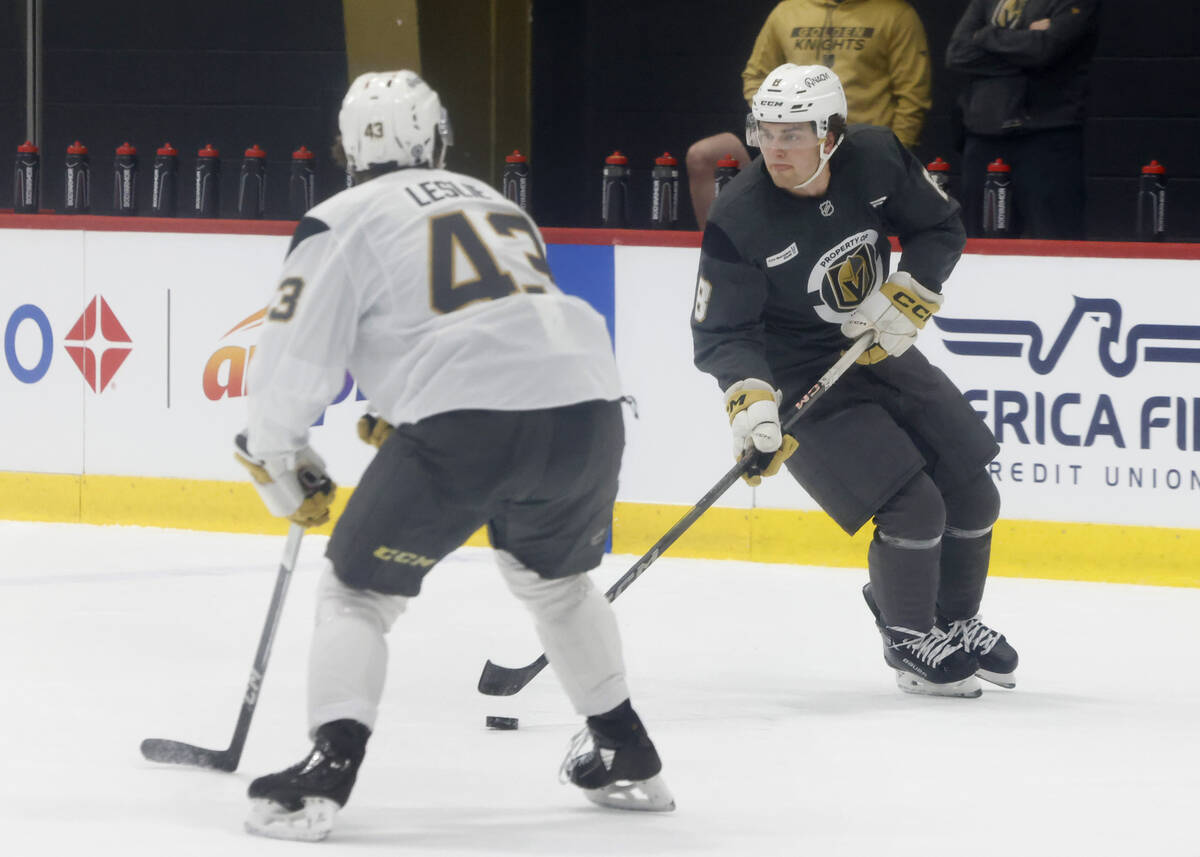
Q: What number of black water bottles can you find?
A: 14